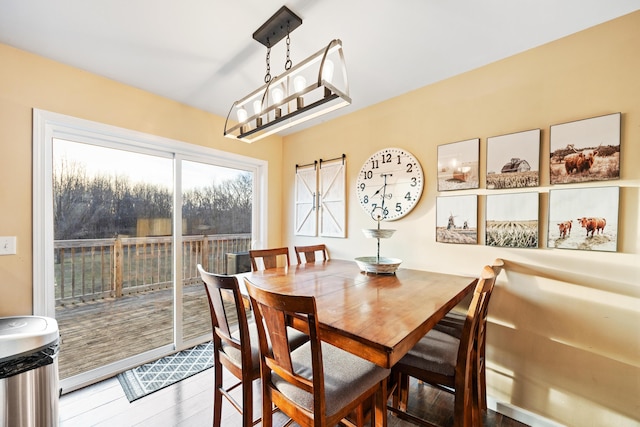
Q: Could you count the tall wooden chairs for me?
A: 6